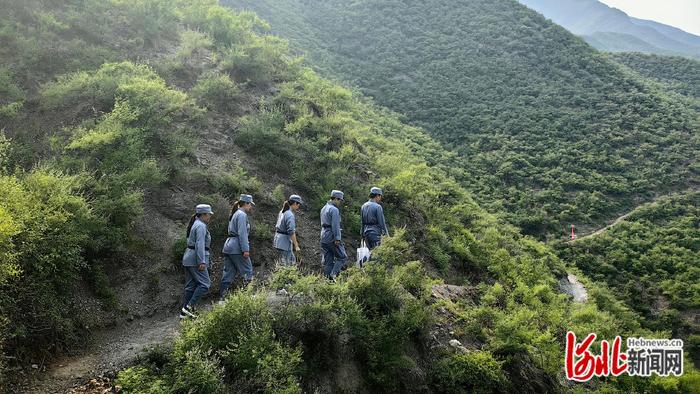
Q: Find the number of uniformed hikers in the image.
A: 5